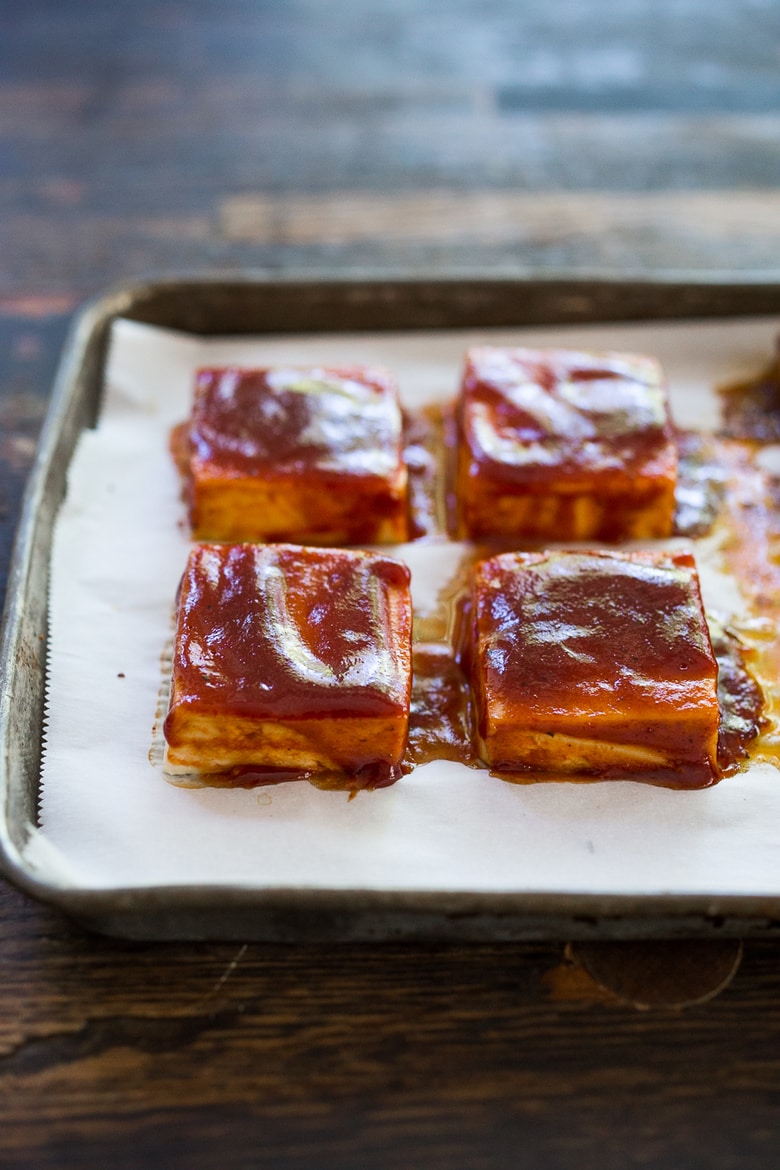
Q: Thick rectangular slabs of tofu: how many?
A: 4